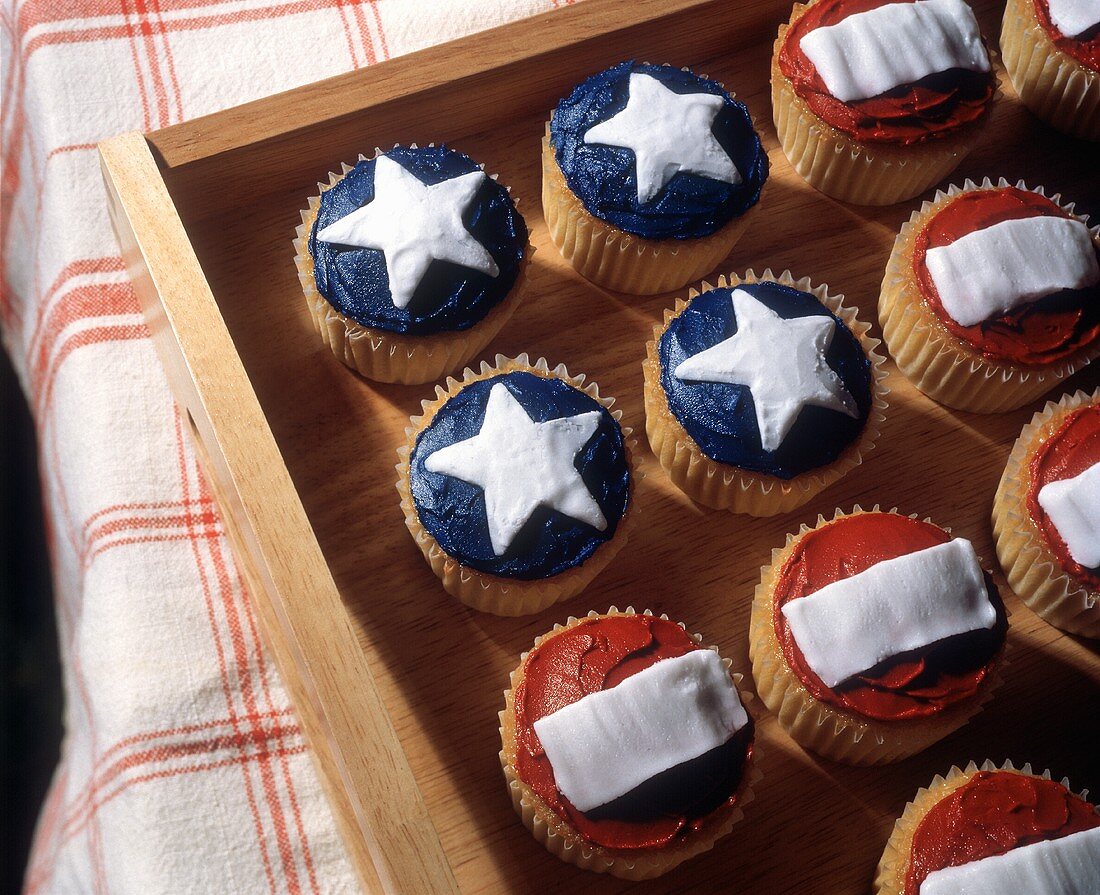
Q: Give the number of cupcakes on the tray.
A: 11